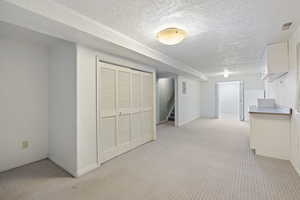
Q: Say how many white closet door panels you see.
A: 4